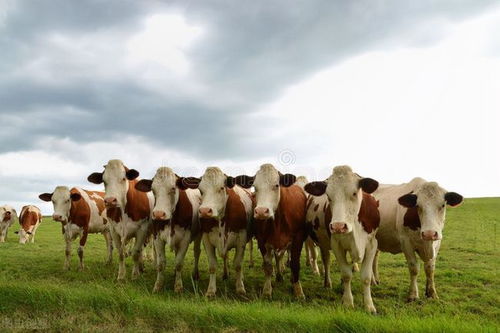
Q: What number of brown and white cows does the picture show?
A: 9